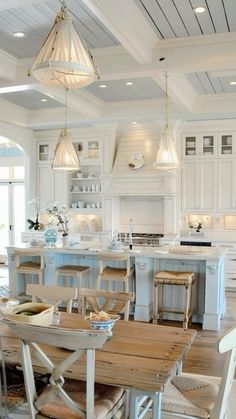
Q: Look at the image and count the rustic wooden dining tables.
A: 1